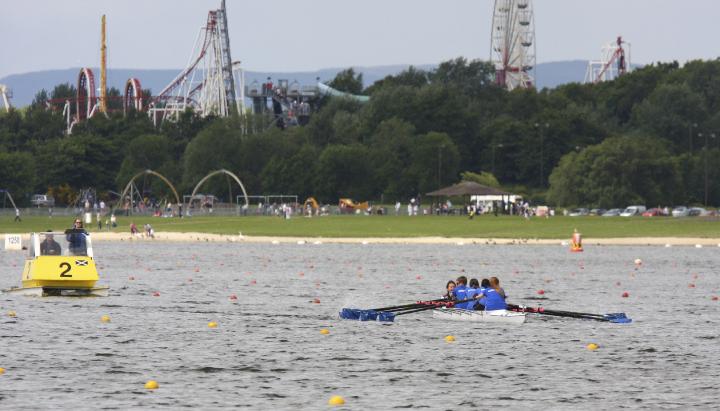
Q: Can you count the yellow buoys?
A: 9